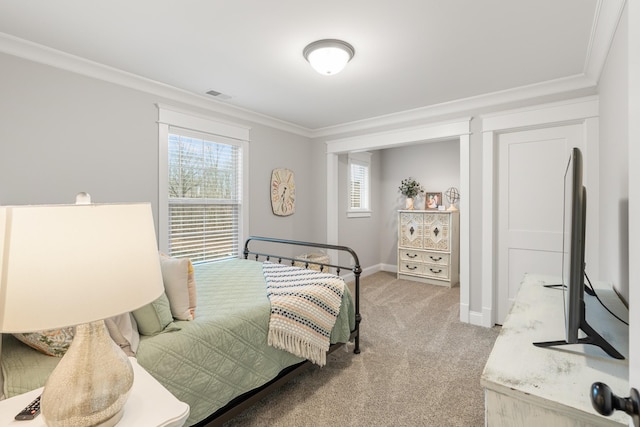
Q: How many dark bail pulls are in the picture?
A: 4